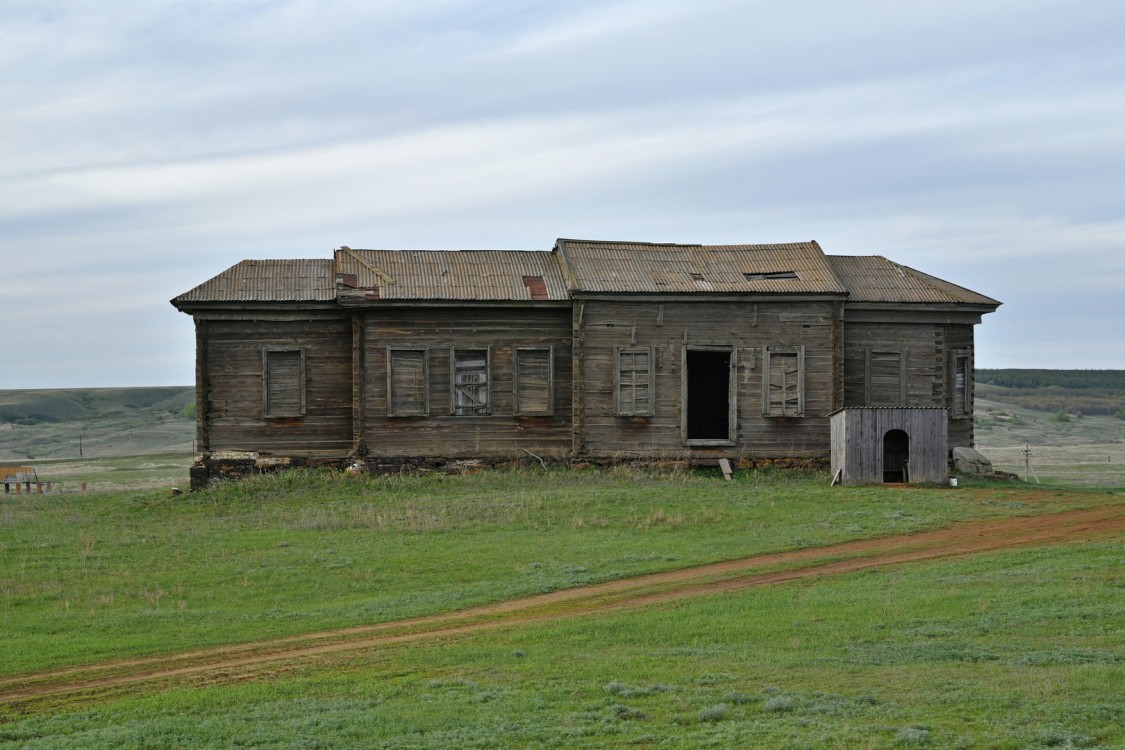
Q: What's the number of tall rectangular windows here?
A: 8